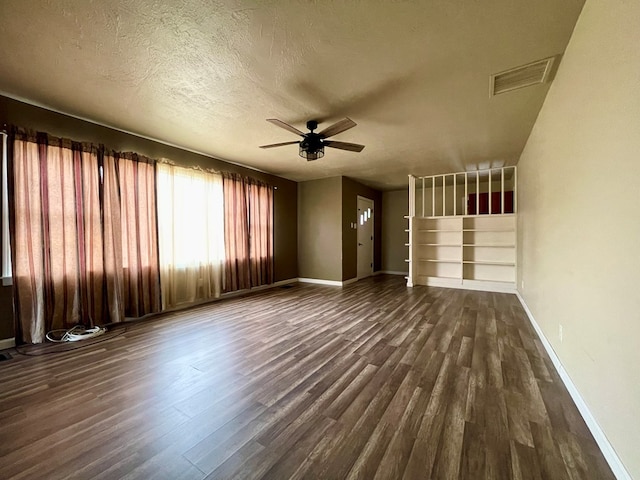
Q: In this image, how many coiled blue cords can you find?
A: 0